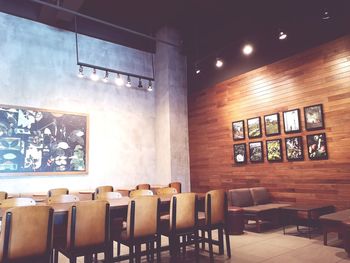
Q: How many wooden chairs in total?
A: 15